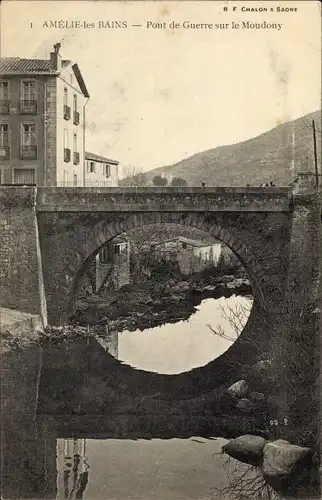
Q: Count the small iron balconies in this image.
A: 8